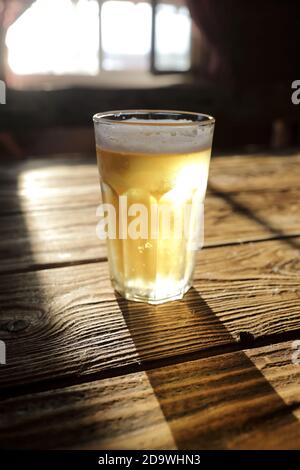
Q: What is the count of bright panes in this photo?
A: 3